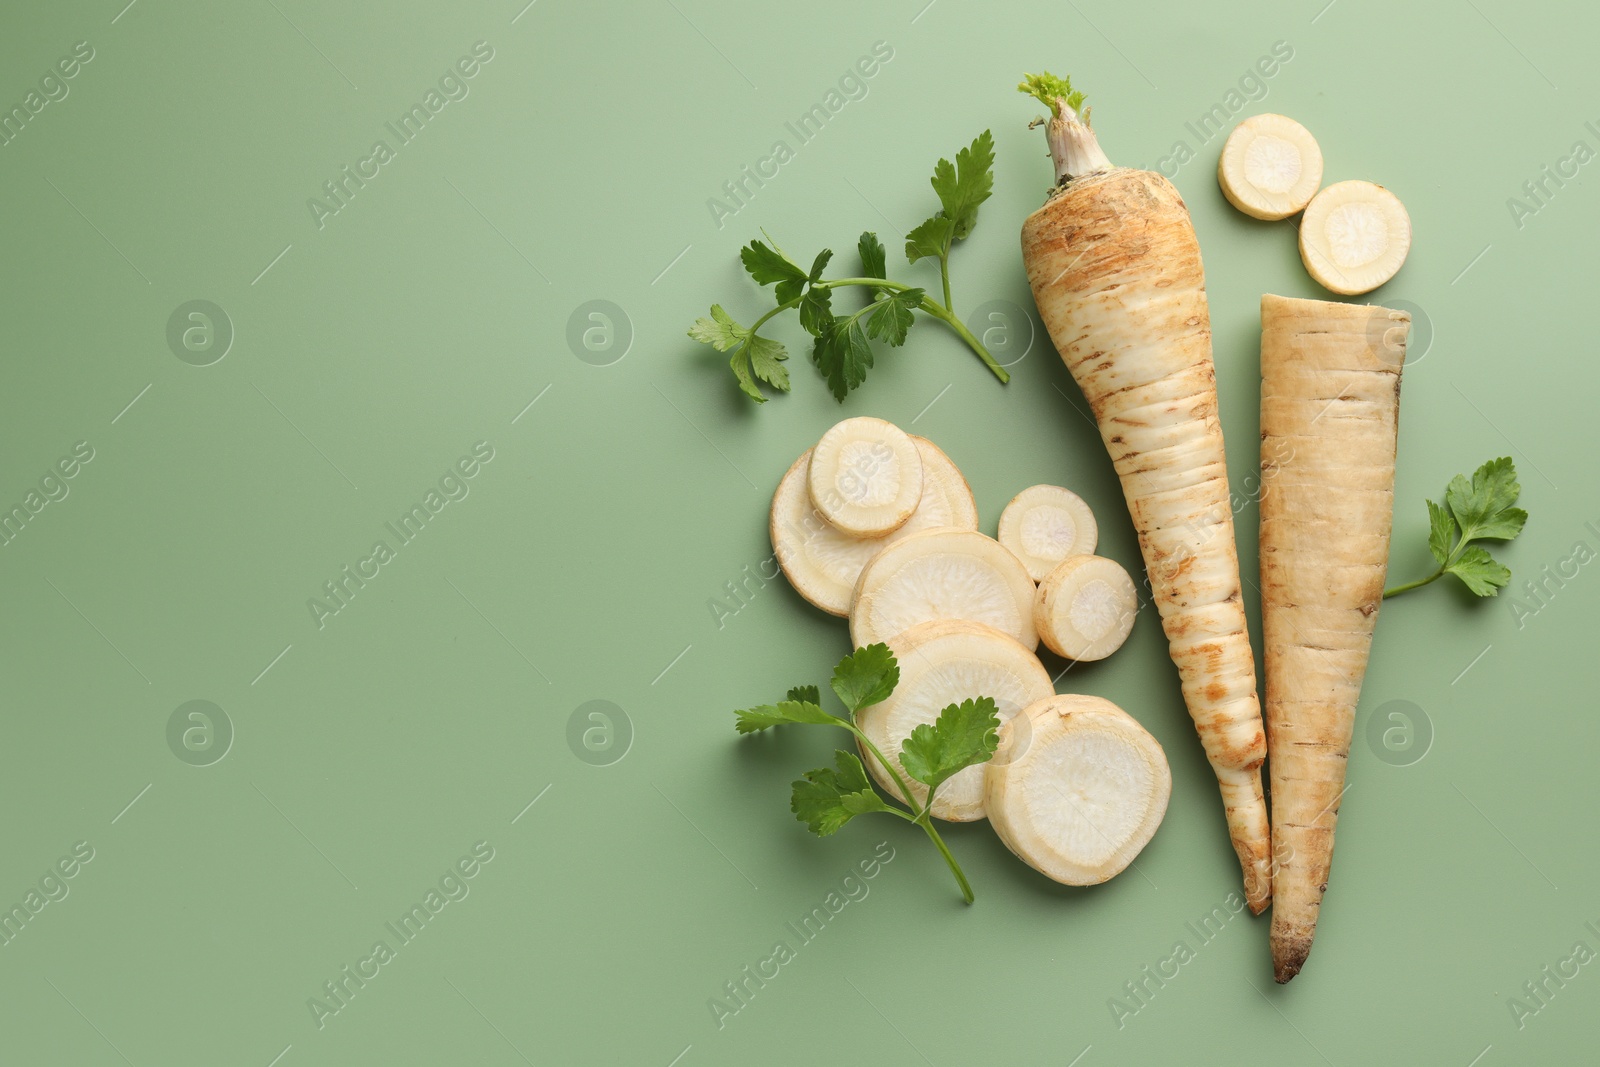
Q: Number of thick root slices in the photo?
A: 9